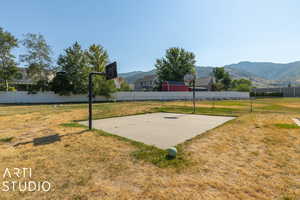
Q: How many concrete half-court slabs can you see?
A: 1